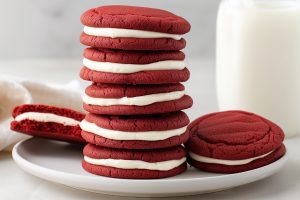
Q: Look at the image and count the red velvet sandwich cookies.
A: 7